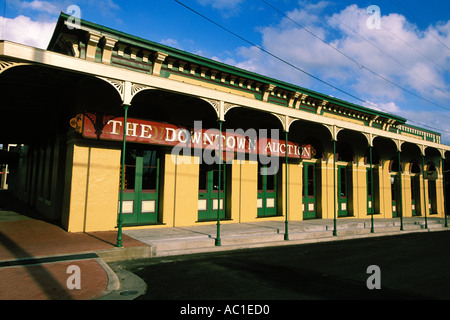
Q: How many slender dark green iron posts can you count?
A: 8